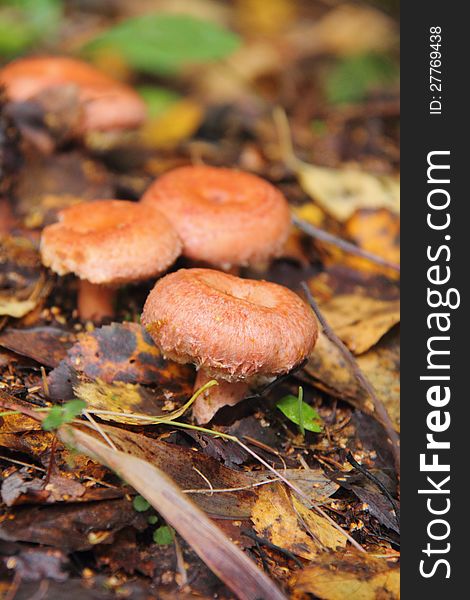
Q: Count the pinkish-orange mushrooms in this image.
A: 4